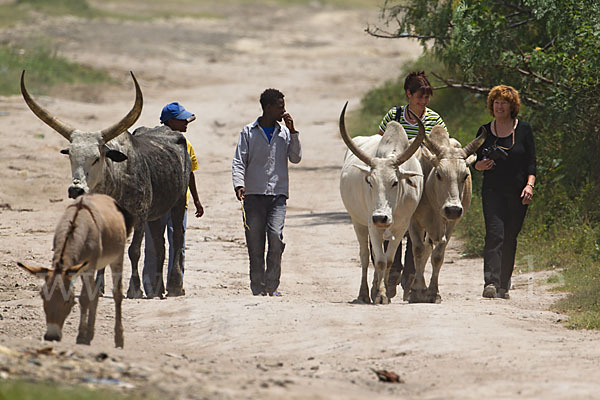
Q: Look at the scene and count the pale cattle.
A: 2